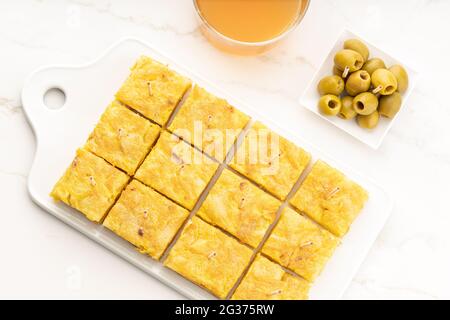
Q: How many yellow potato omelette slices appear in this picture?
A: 12